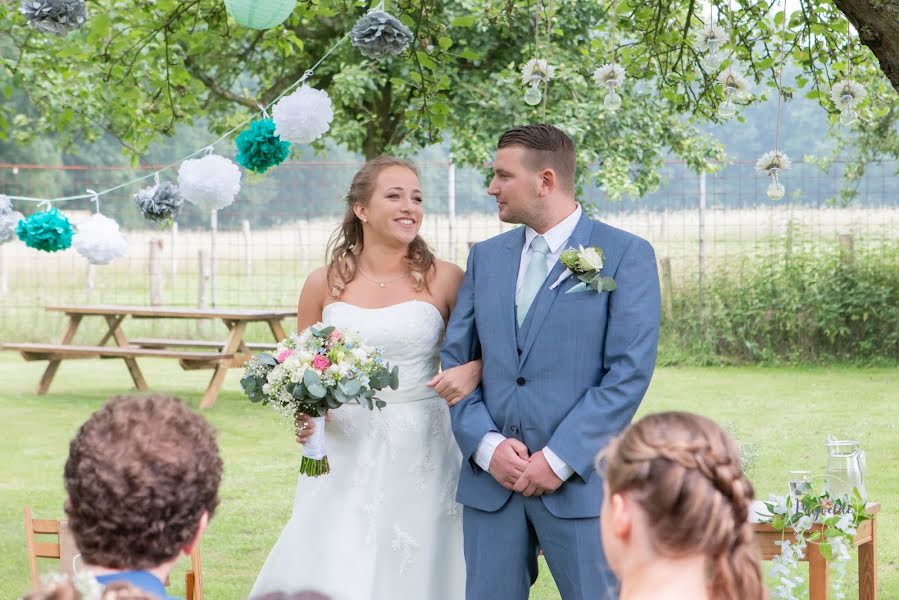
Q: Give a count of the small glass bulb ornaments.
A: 6